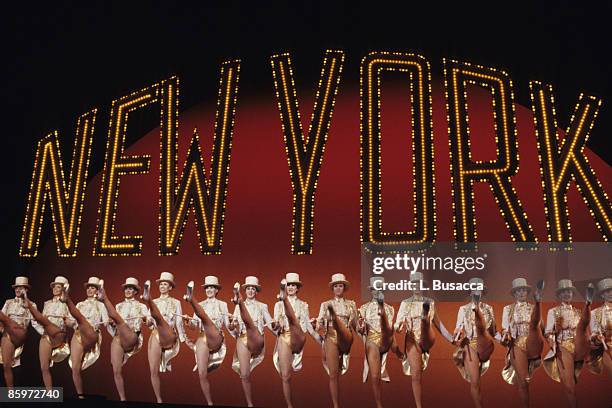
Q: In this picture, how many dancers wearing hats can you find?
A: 15